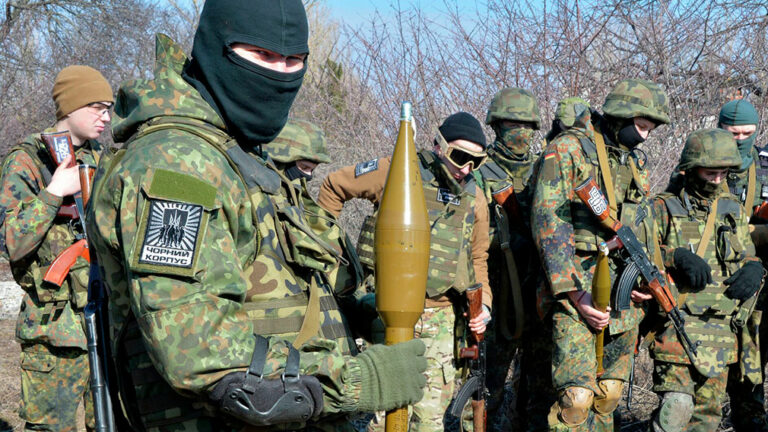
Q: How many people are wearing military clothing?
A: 9